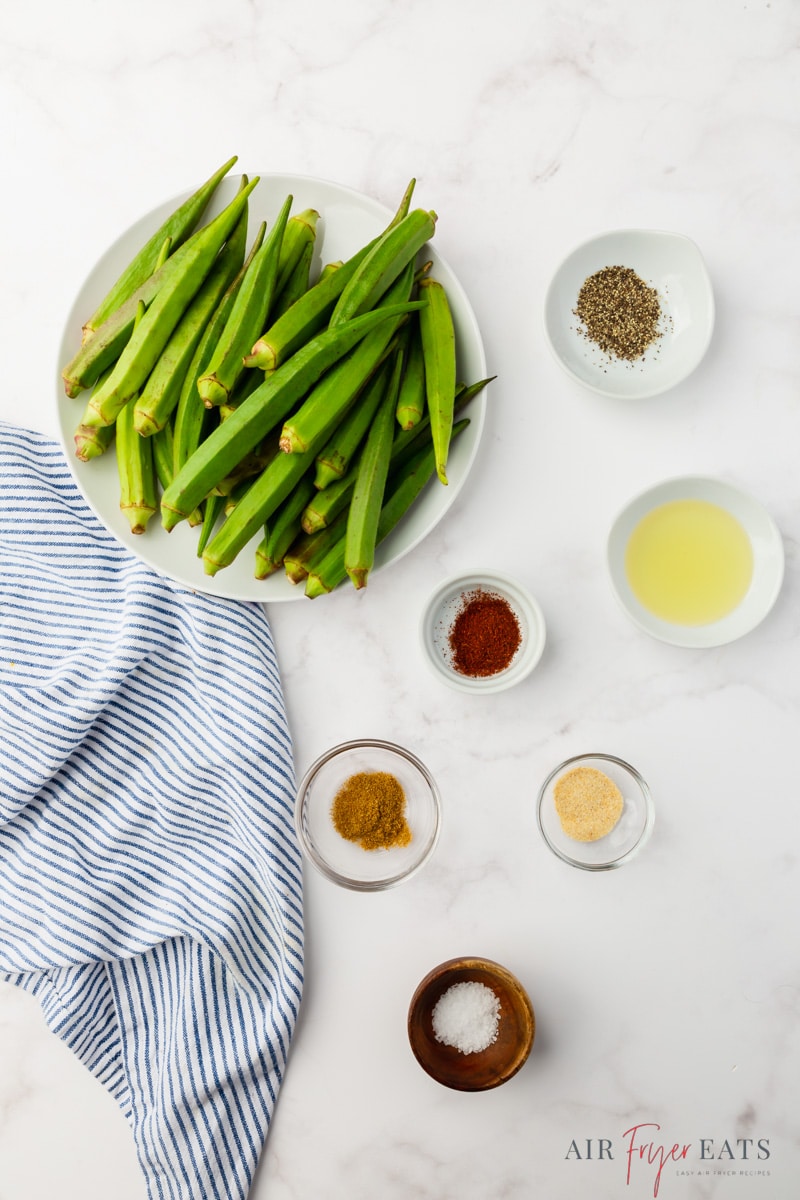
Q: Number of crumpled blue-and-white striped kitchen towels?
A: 1